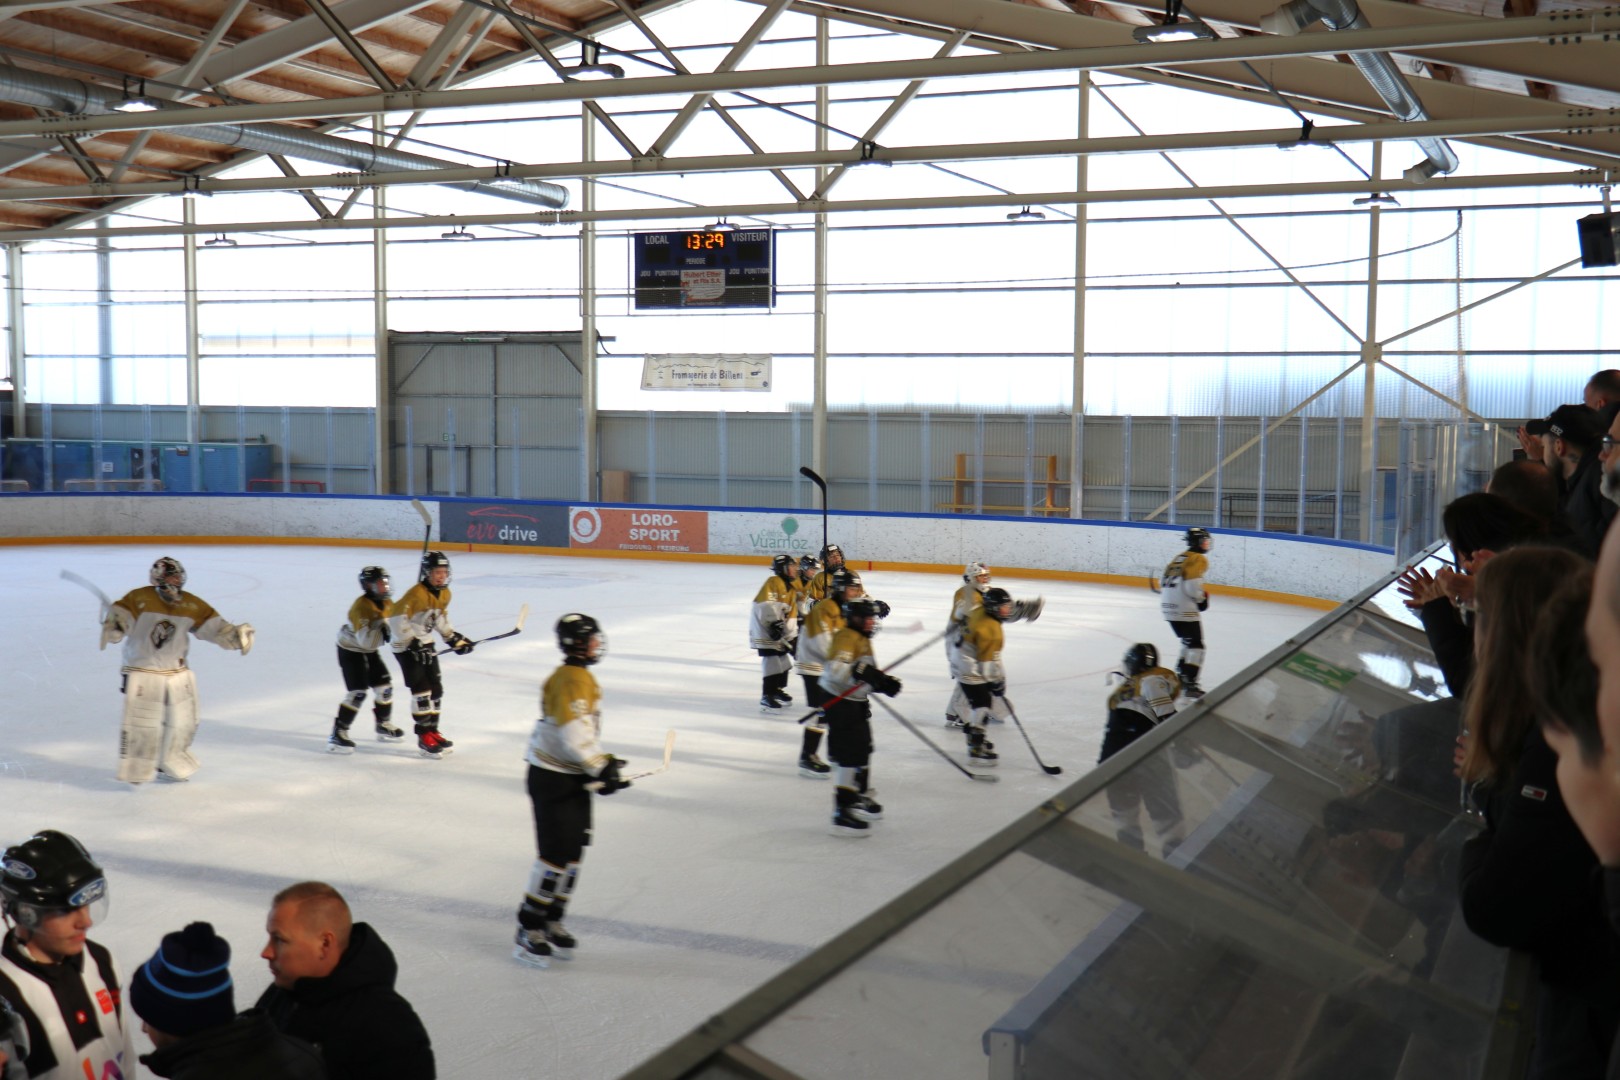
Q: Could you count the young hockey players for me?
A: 13